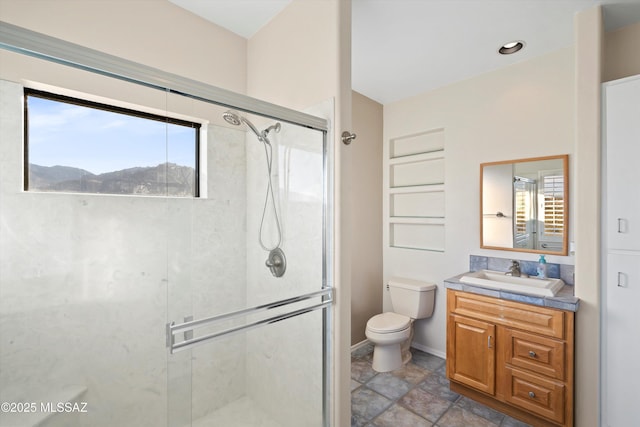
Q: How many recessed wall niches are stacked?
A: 4